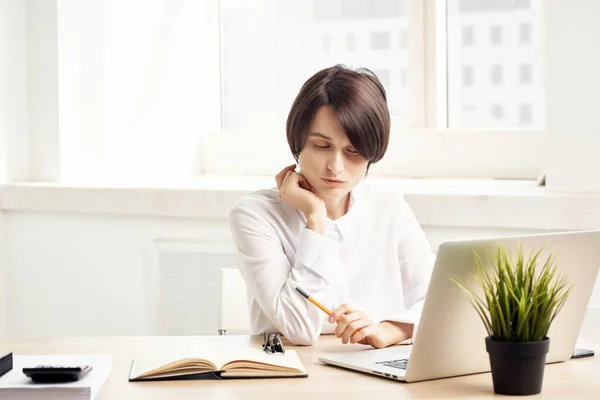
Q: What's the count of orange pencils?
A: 1